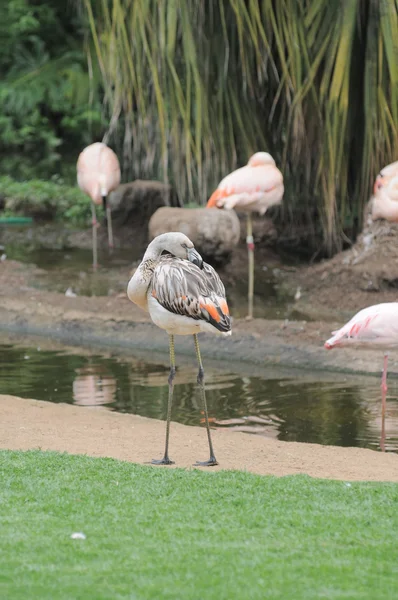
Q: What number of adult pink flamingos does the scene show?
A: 4